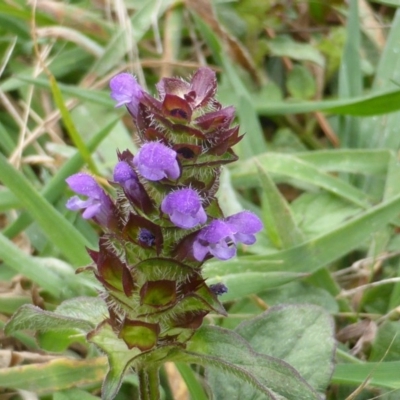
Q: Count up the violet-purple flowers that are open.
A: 6